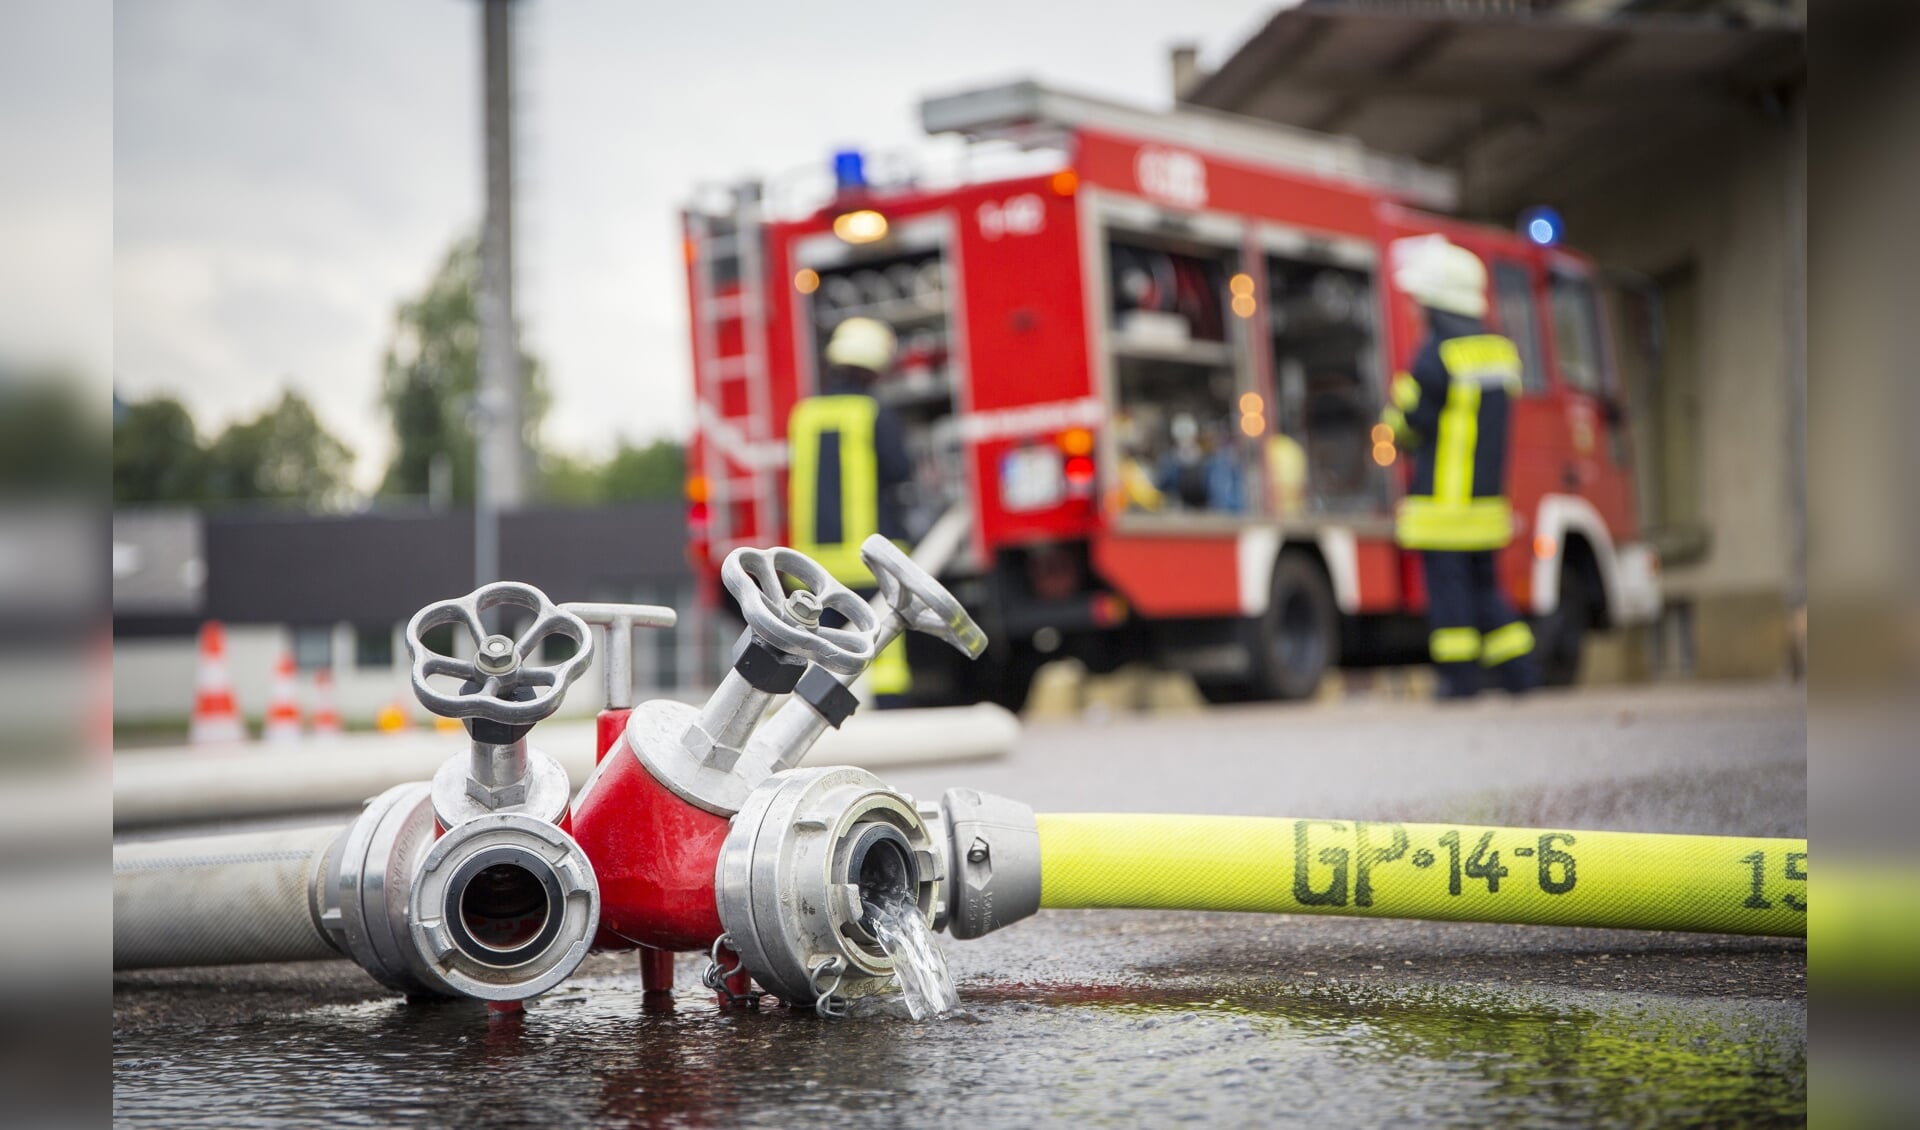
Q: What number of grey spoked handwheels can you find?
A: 3